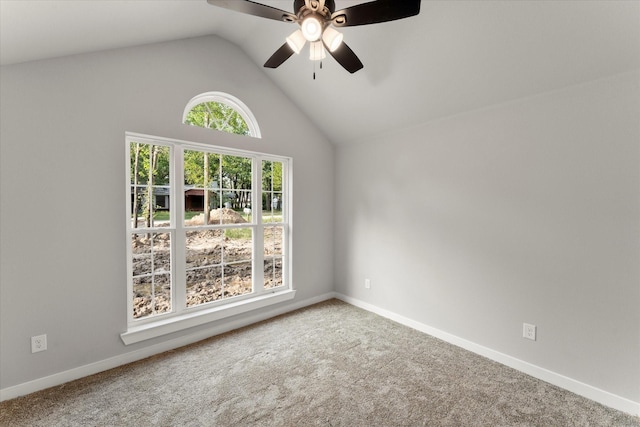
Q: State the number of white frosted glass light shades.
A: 4